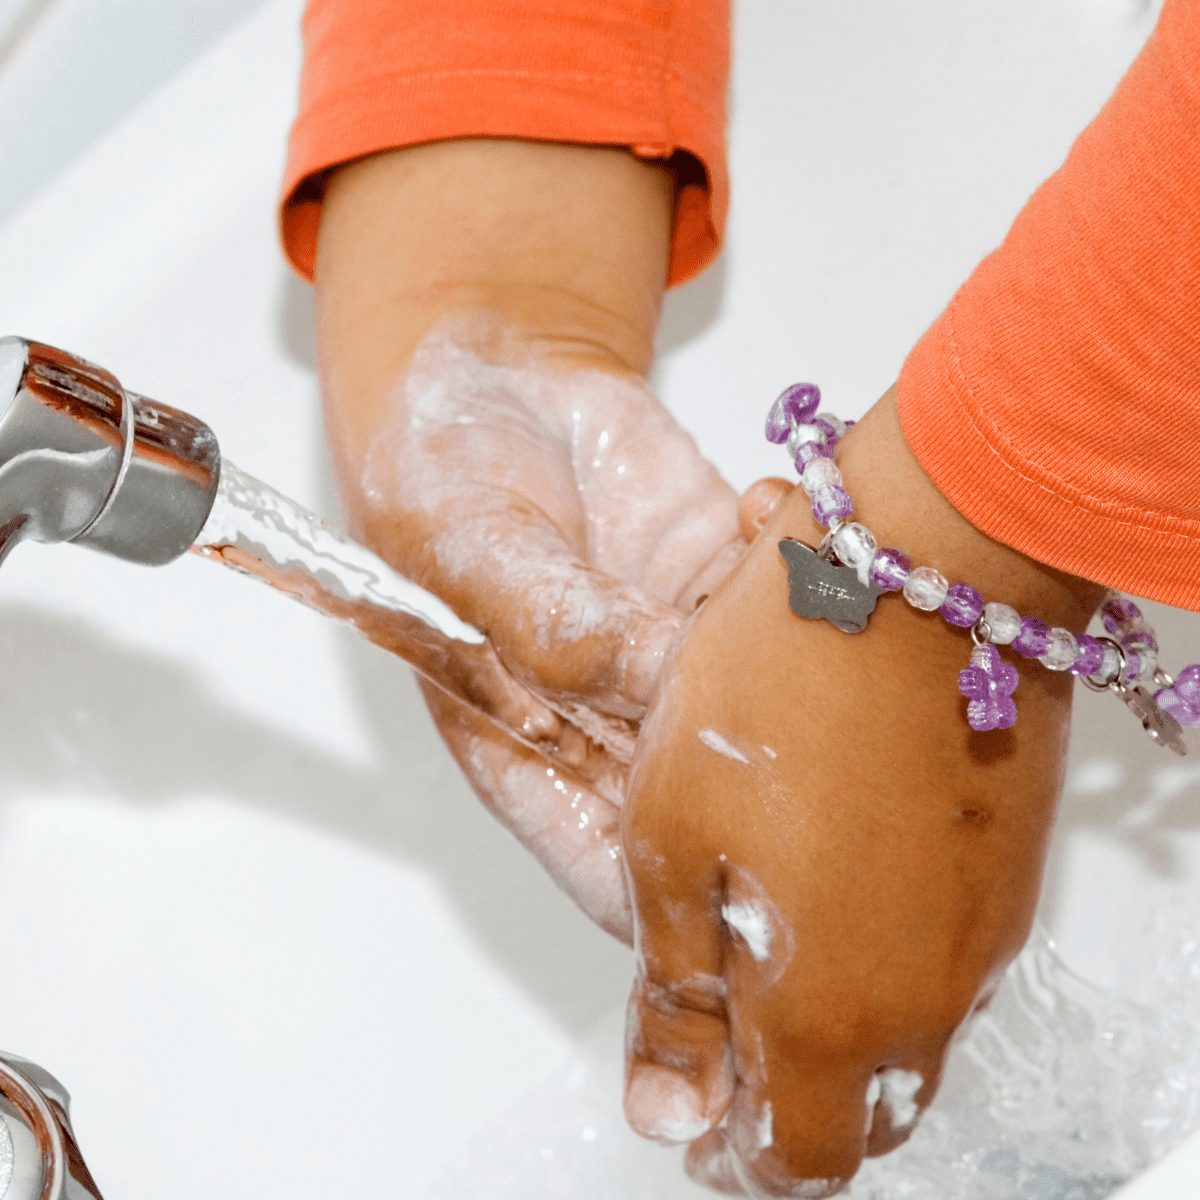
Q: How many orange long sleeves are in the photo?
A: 2